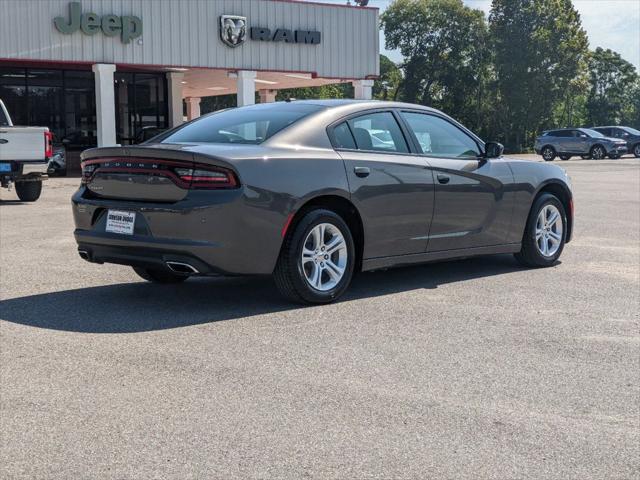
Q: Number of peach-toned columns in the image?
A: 2